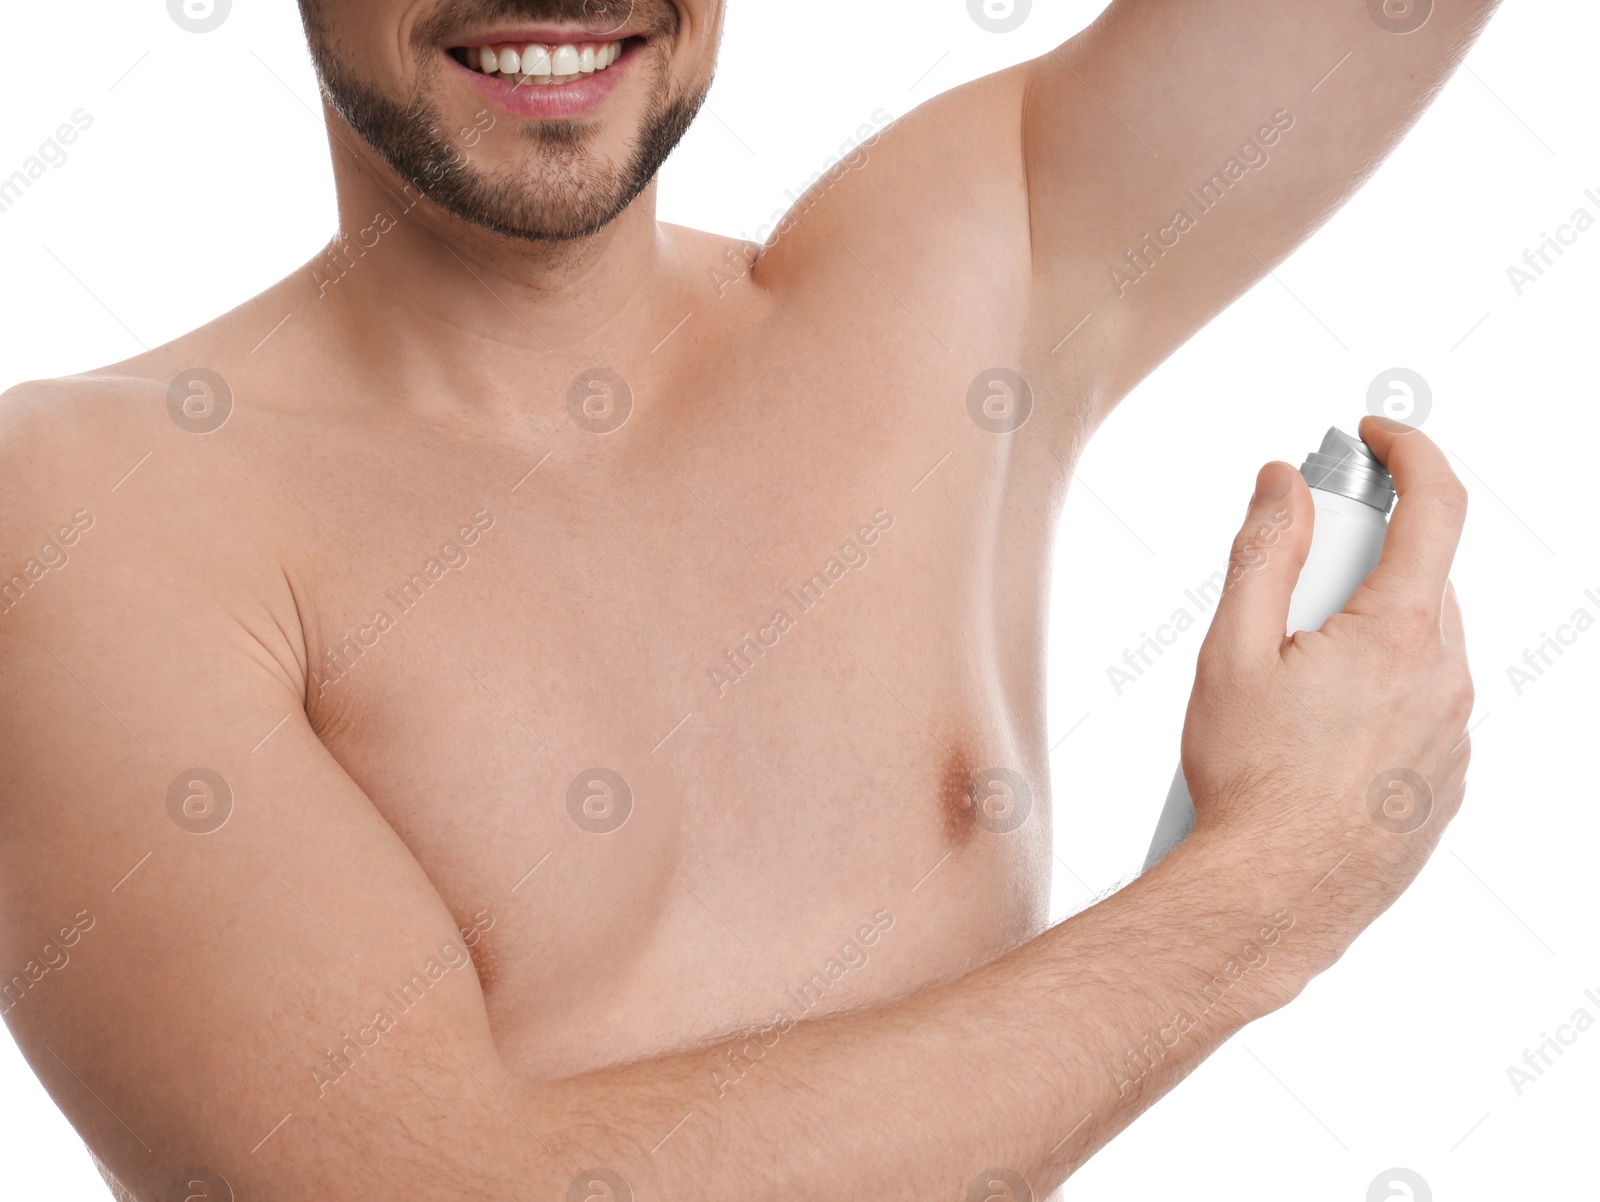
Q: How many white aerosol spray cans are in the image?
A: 1